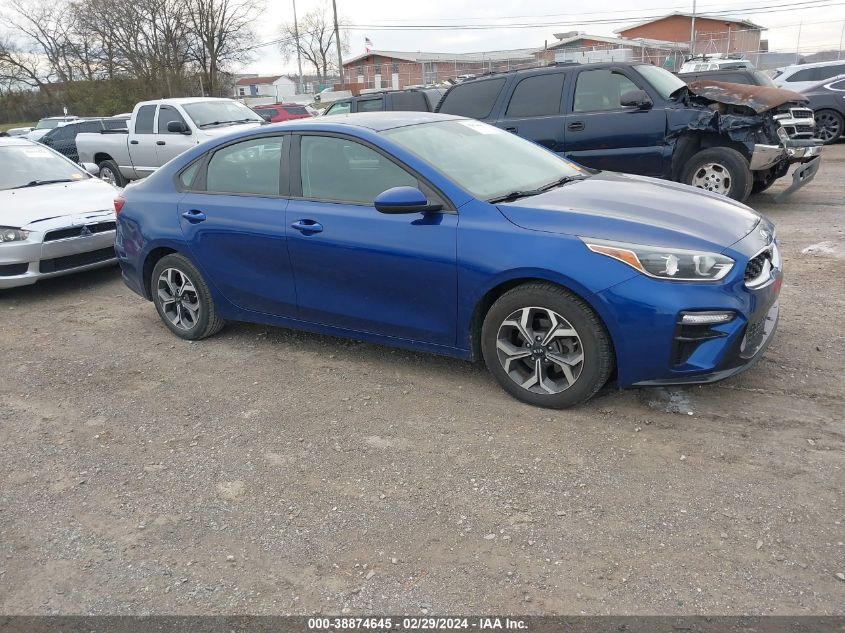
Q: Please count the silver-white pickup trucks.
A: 1